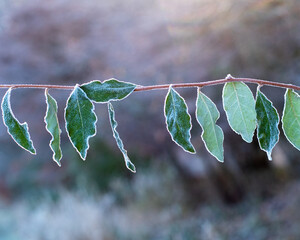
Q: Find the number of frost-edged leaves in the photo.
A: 10